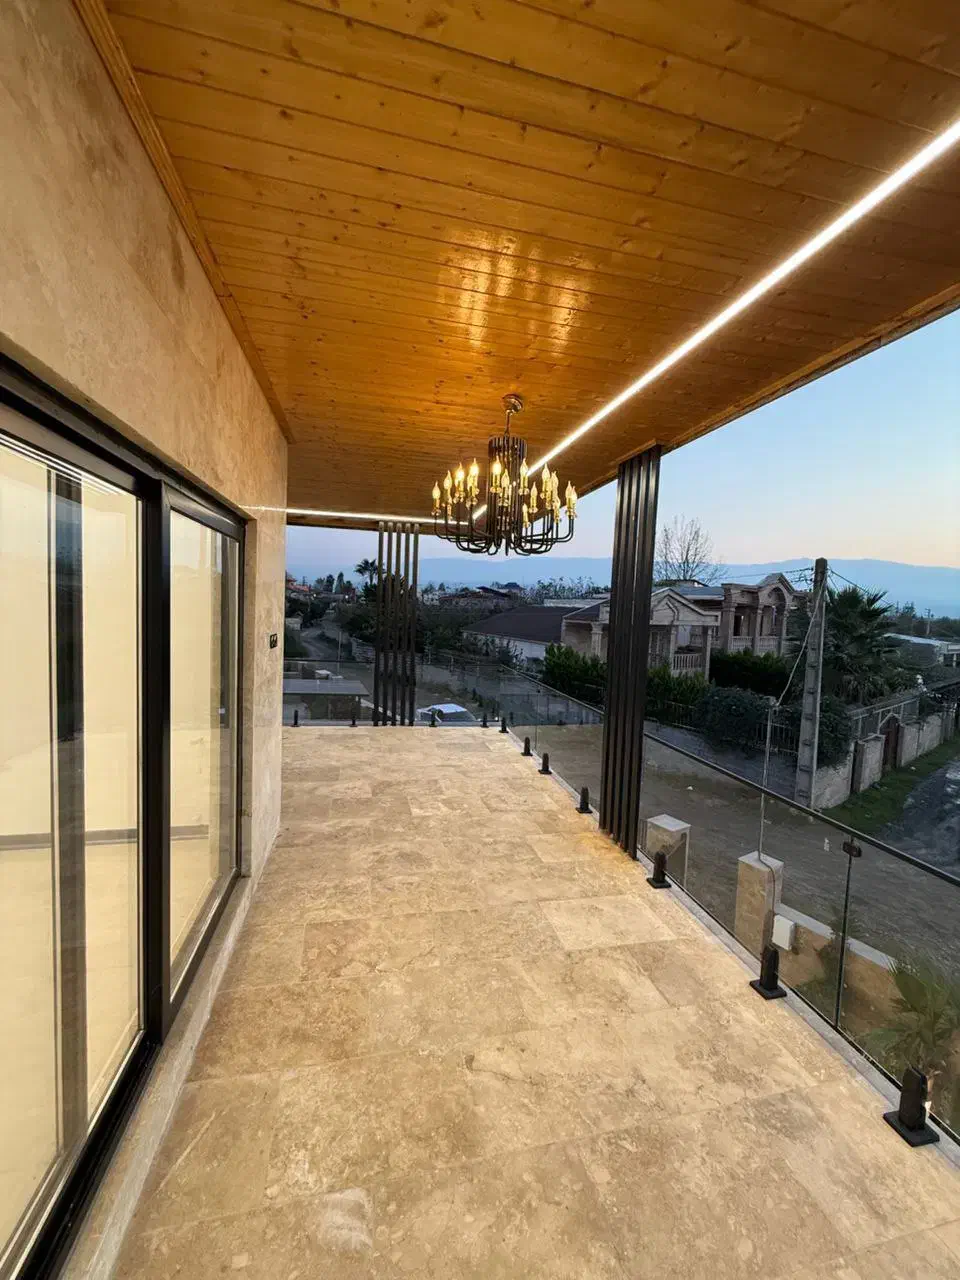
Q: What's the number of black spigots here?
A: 11